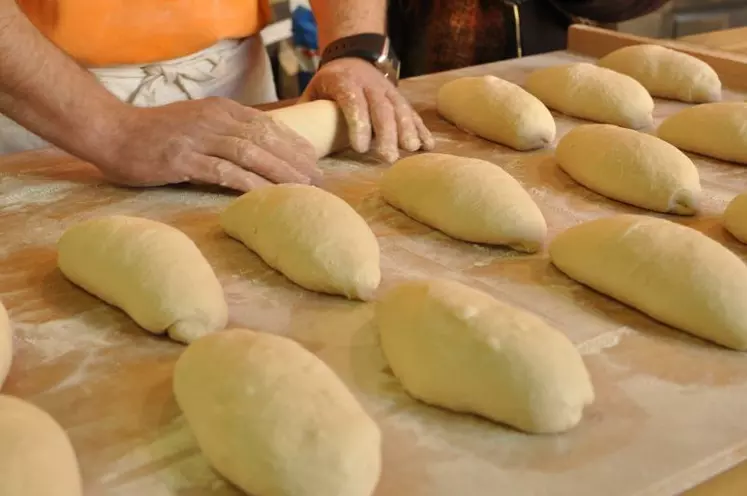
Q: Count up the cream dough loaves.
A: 15